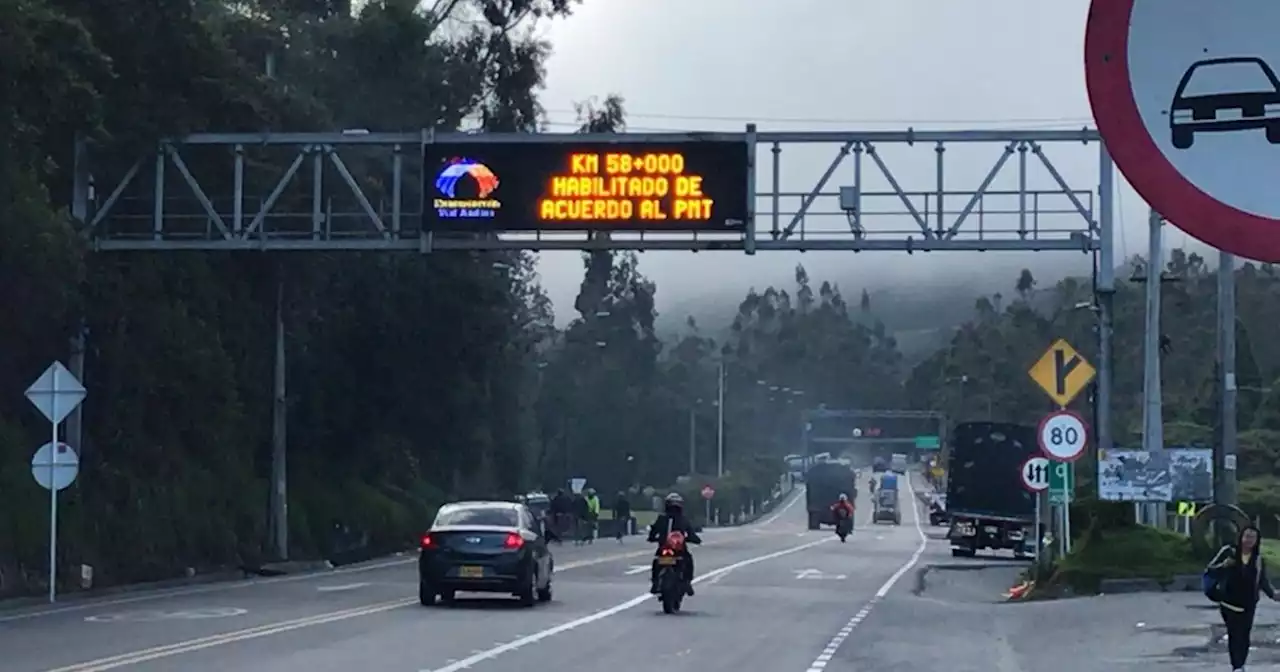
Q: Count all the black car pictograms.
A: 1